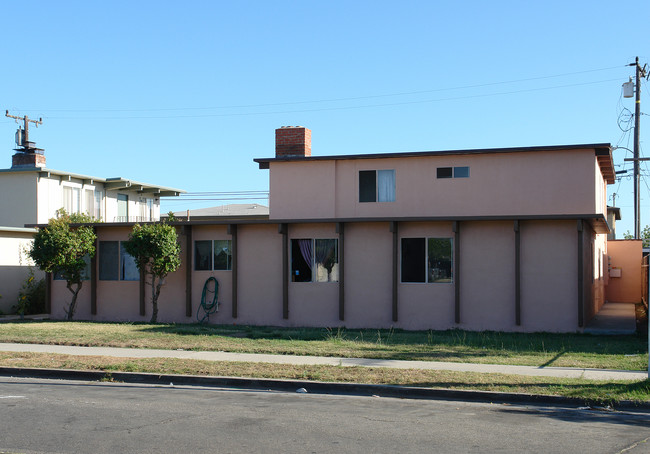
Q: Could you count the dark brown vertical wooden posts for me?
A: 11